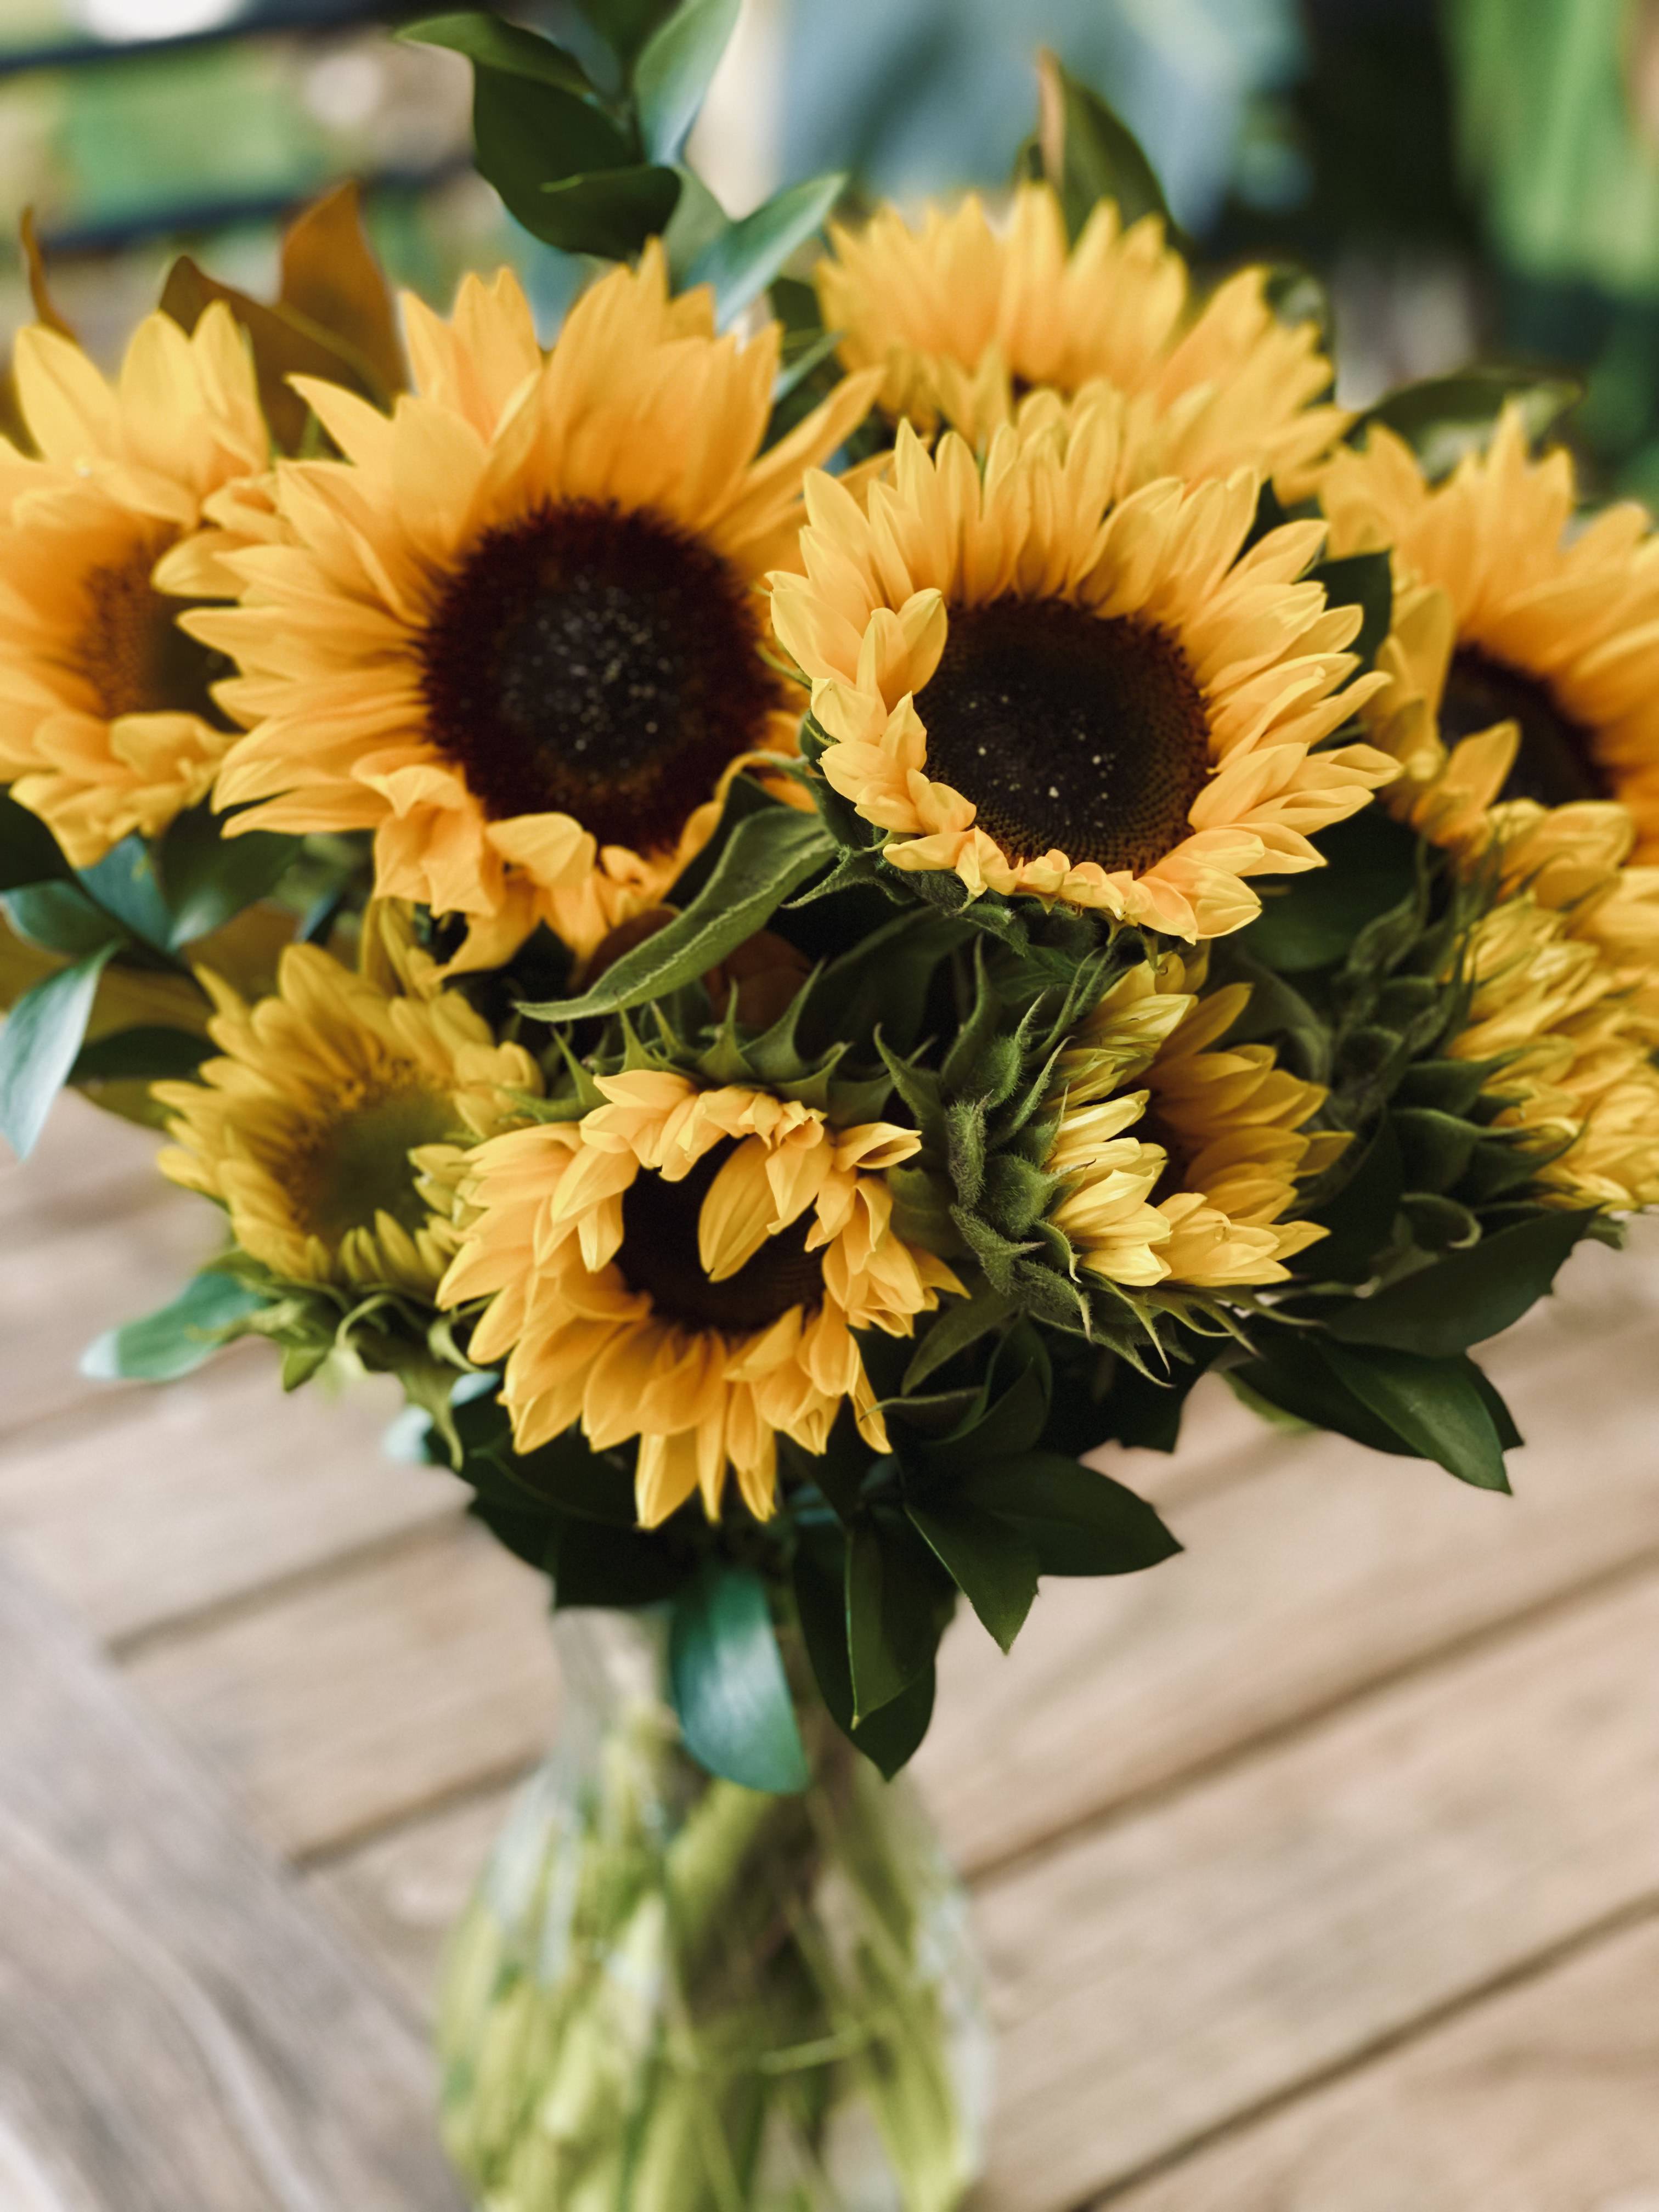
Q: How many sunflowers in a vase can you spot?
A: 9